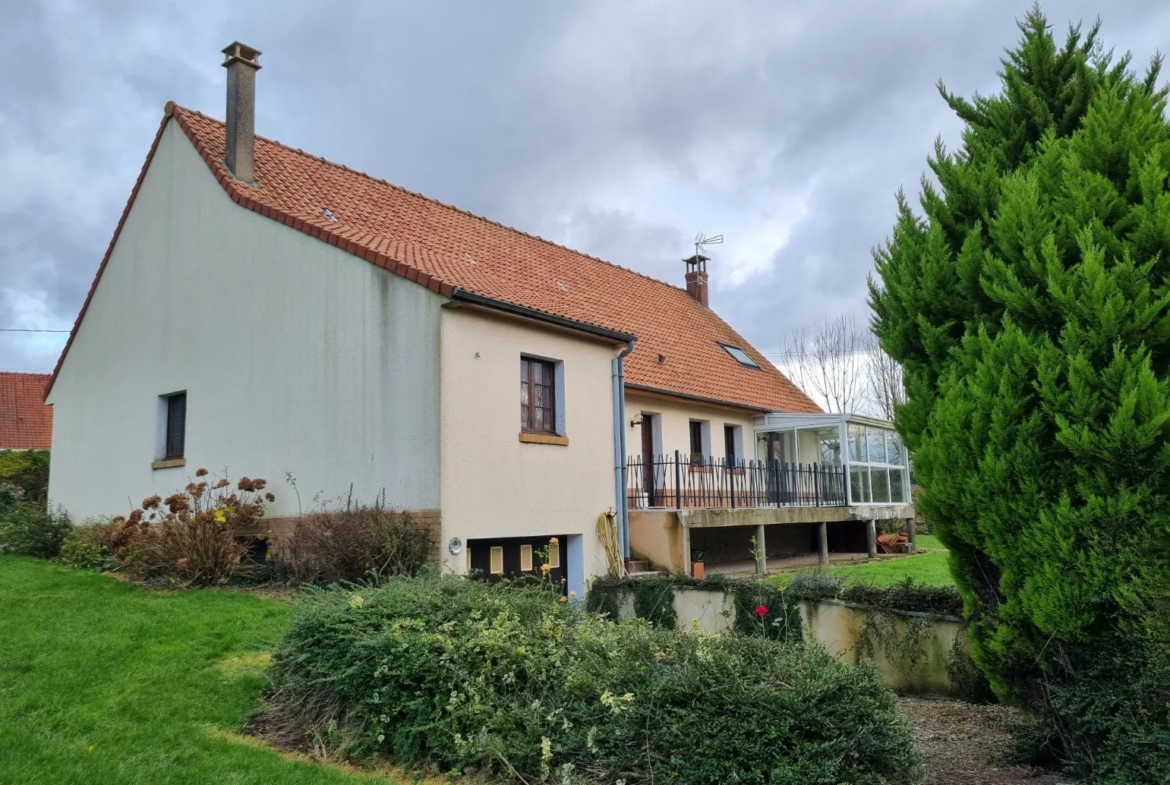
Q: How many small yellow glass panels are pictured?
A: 4